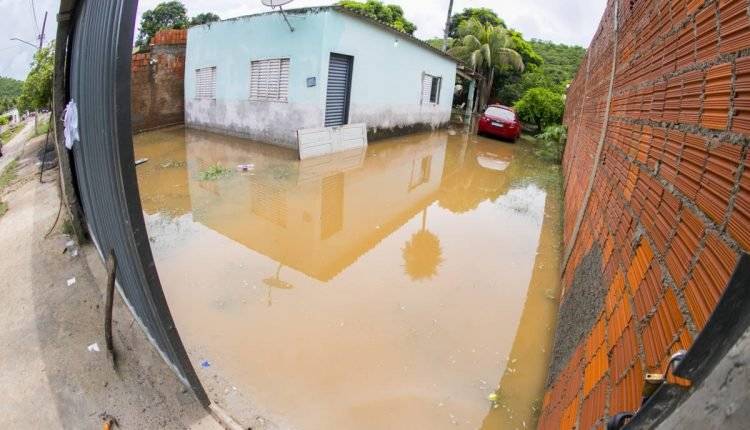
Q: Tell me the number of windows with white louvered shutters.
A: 3